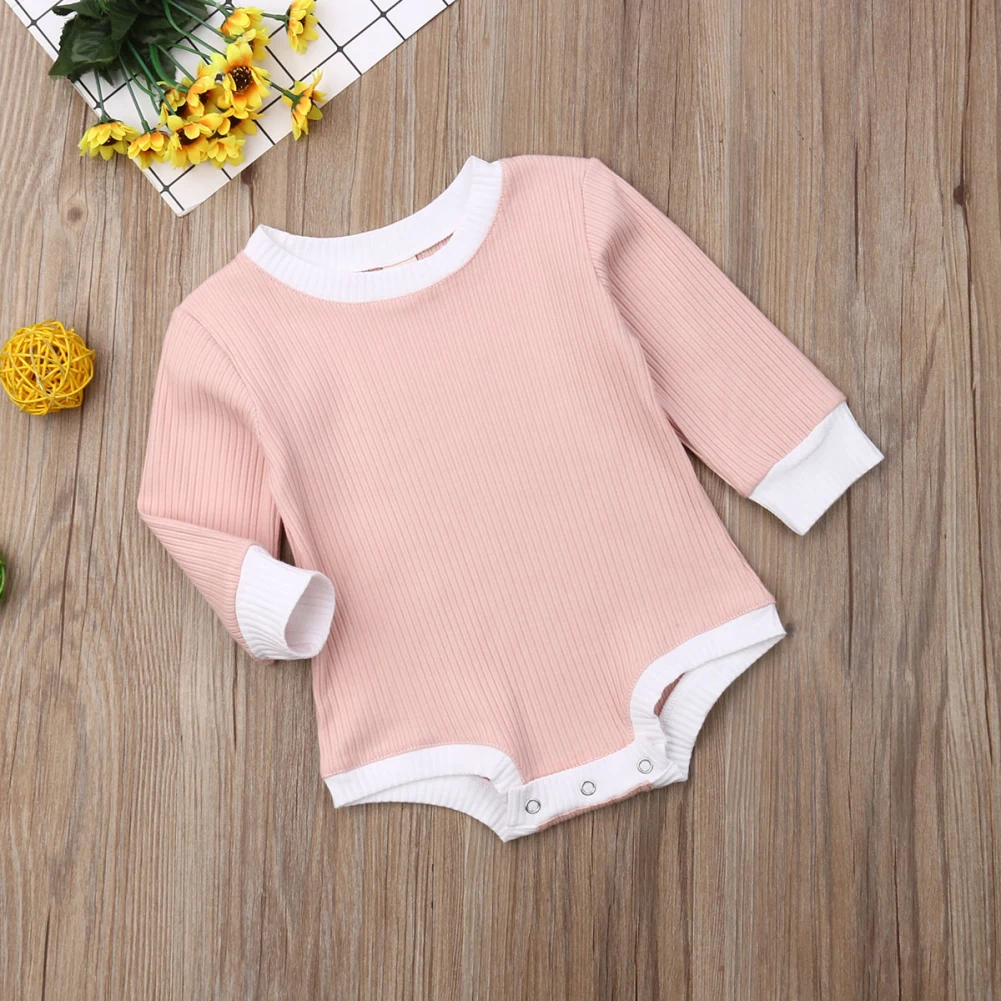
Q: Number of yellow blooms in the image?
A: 12